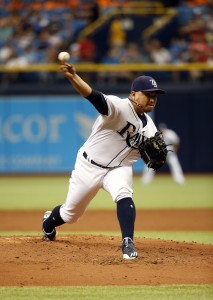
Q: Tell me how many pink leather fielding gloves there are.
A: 0